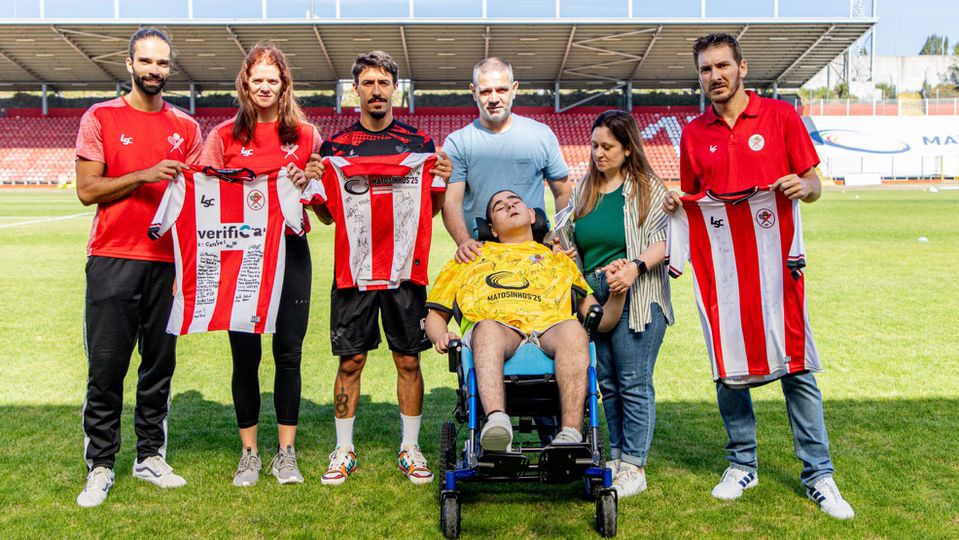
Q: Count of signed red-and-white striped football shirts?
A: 3